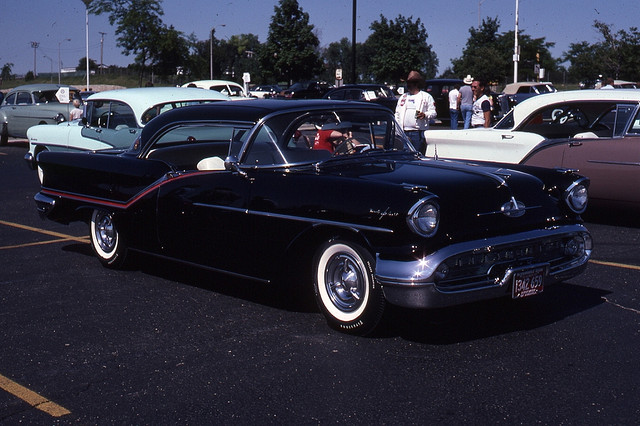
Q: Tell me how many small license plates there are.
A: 1